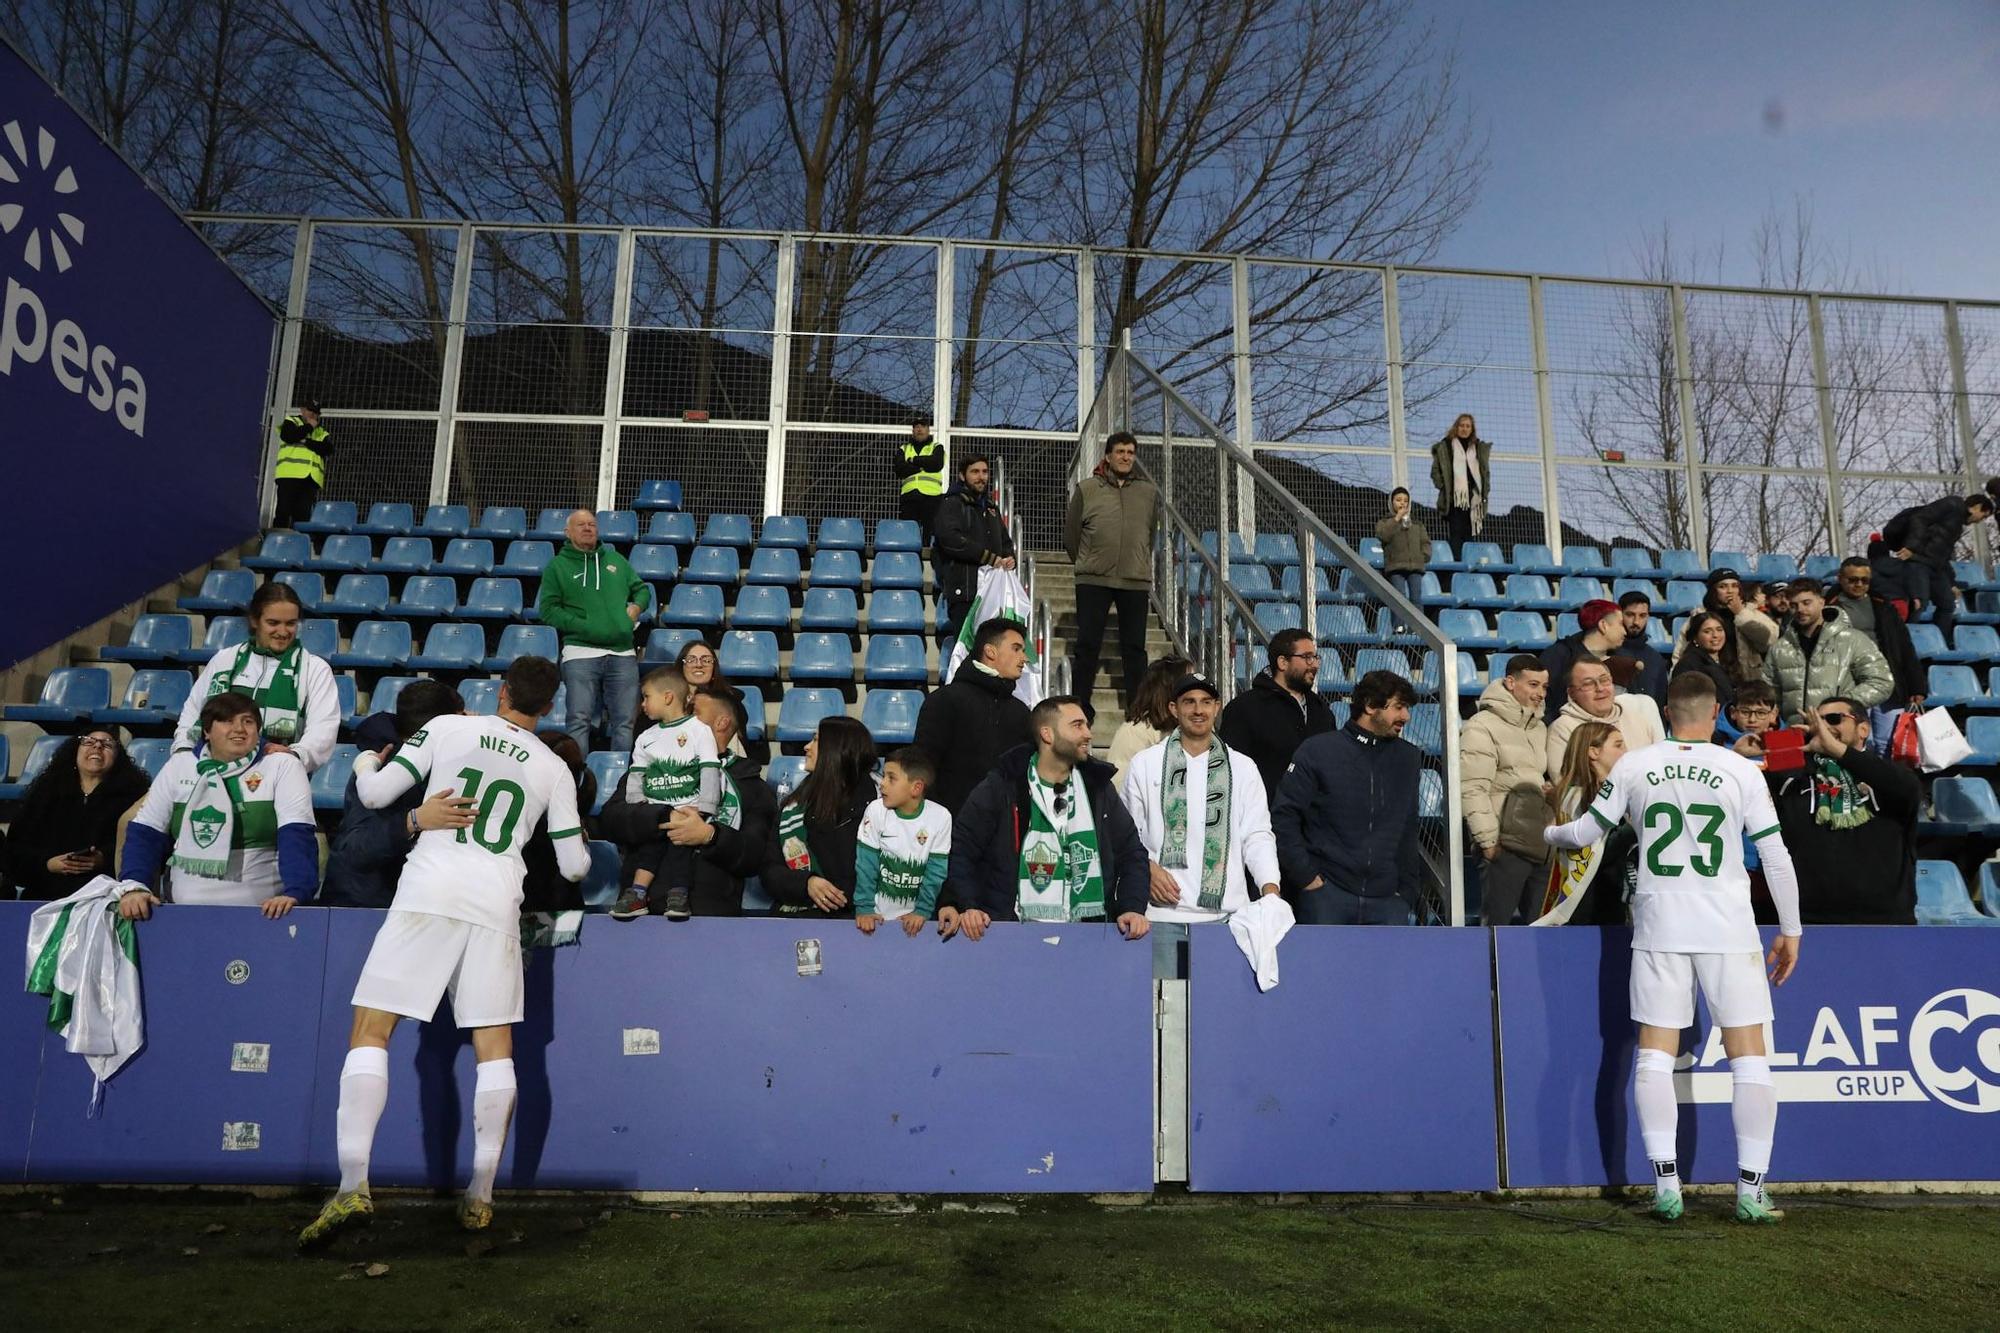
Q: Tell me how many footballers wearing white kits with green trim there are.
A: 2